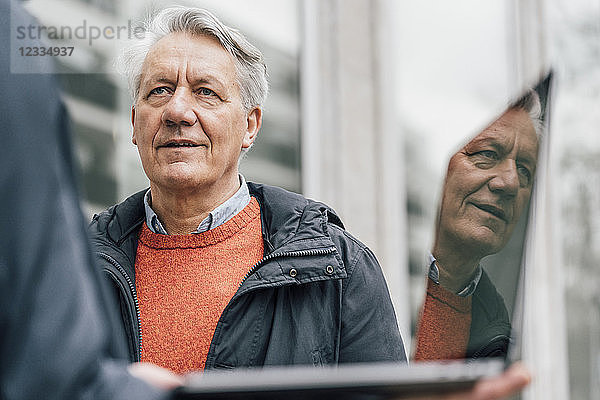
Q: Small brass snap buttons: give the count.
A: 2